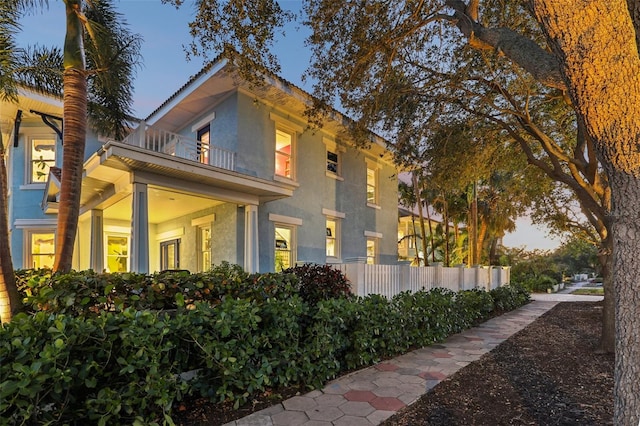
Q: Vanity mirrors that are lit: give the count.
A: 0